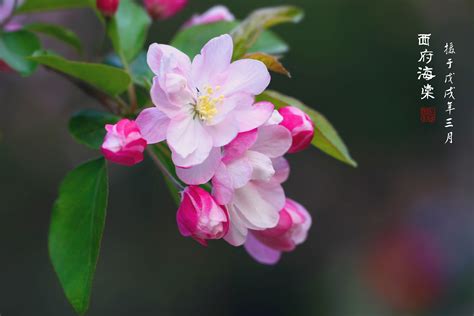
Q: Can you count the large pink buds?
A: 4